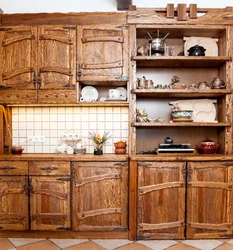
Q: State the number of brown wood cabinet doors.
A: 8